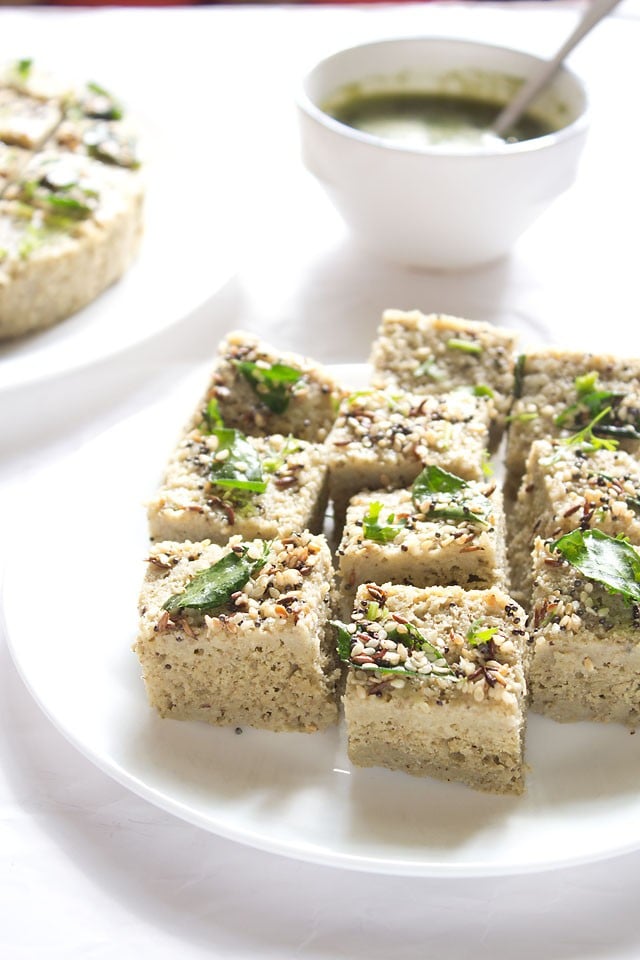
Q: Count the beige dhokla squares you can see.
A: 10